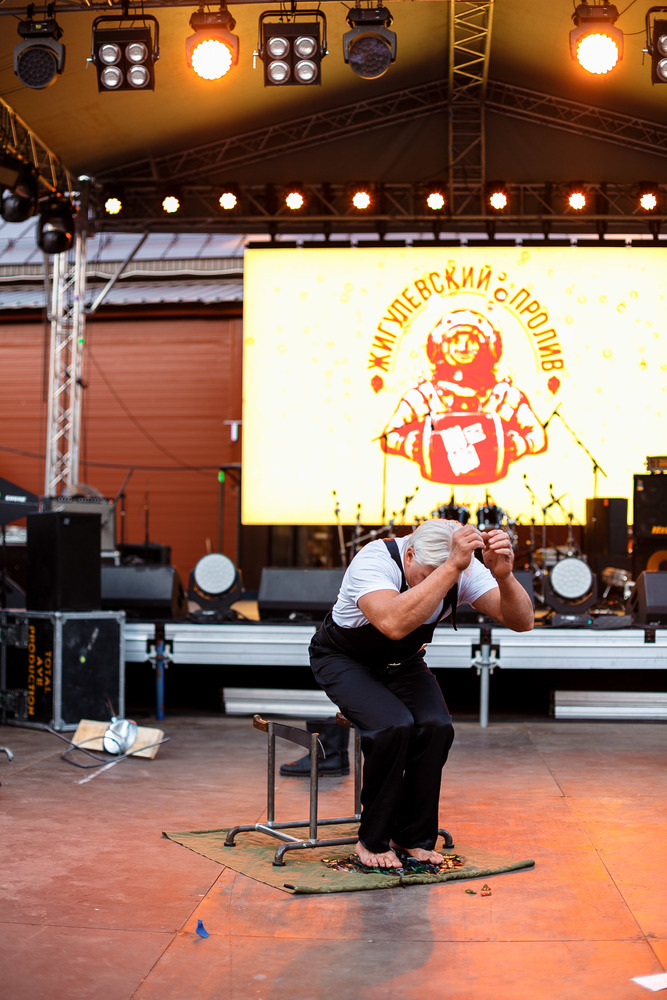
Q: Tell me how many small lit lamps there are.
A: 9